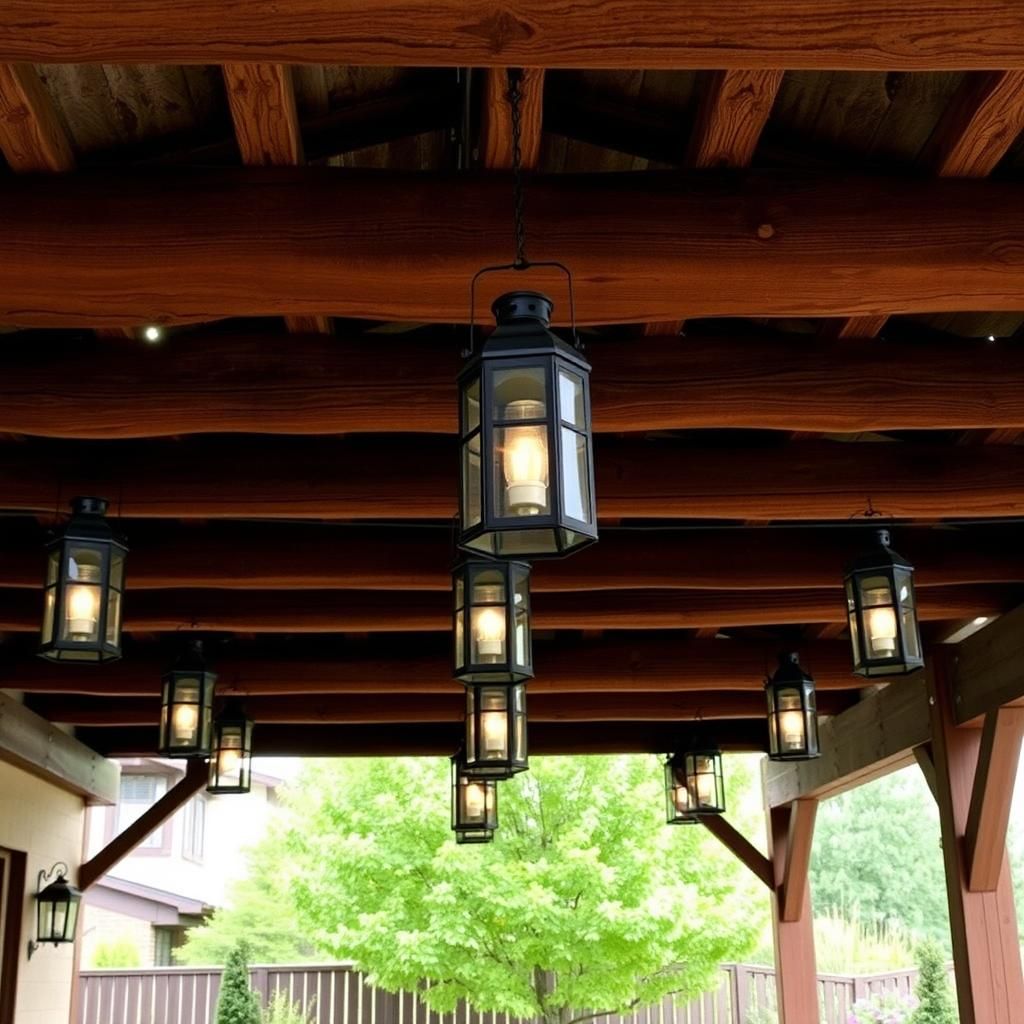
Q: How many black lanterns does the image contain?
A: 12